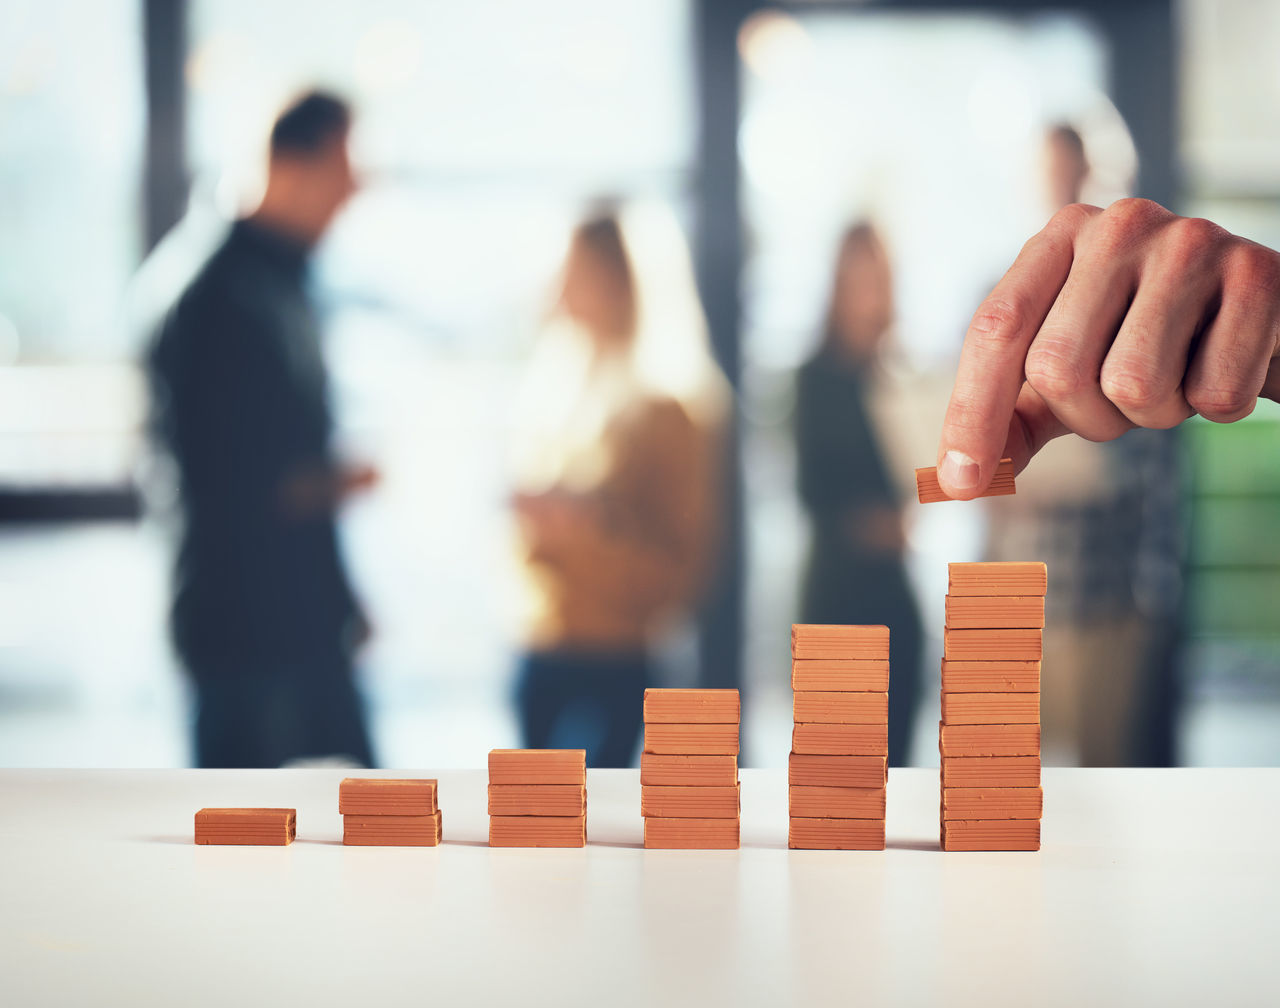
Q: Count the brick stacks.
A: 6